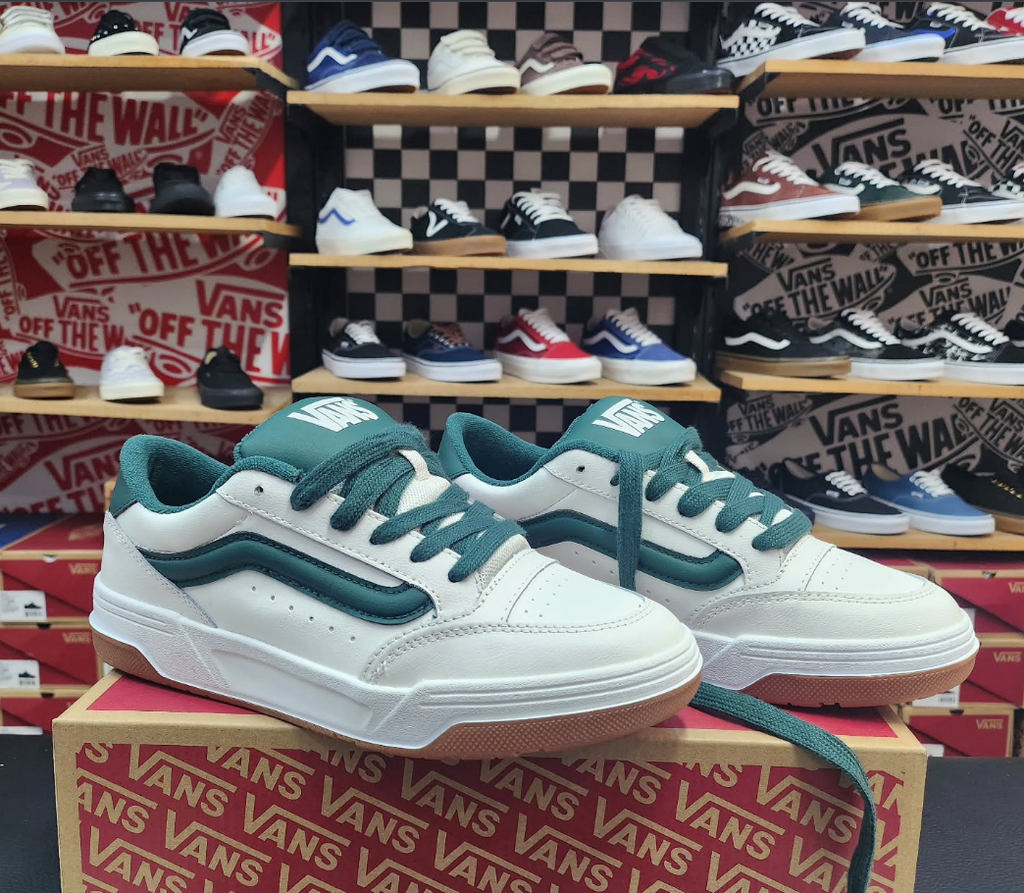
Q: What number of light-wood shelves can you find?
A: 10